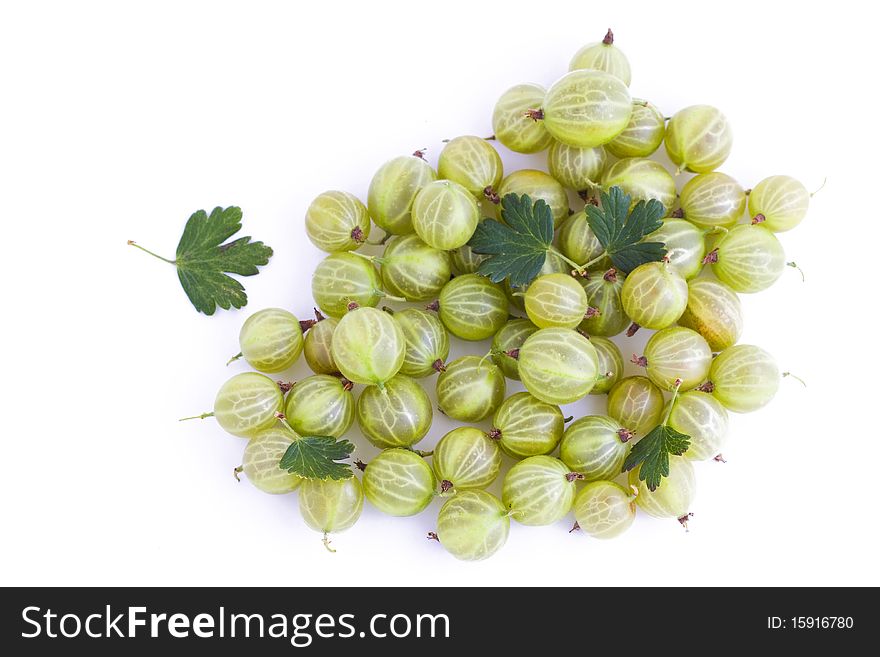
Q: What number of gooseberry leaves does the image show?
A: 5